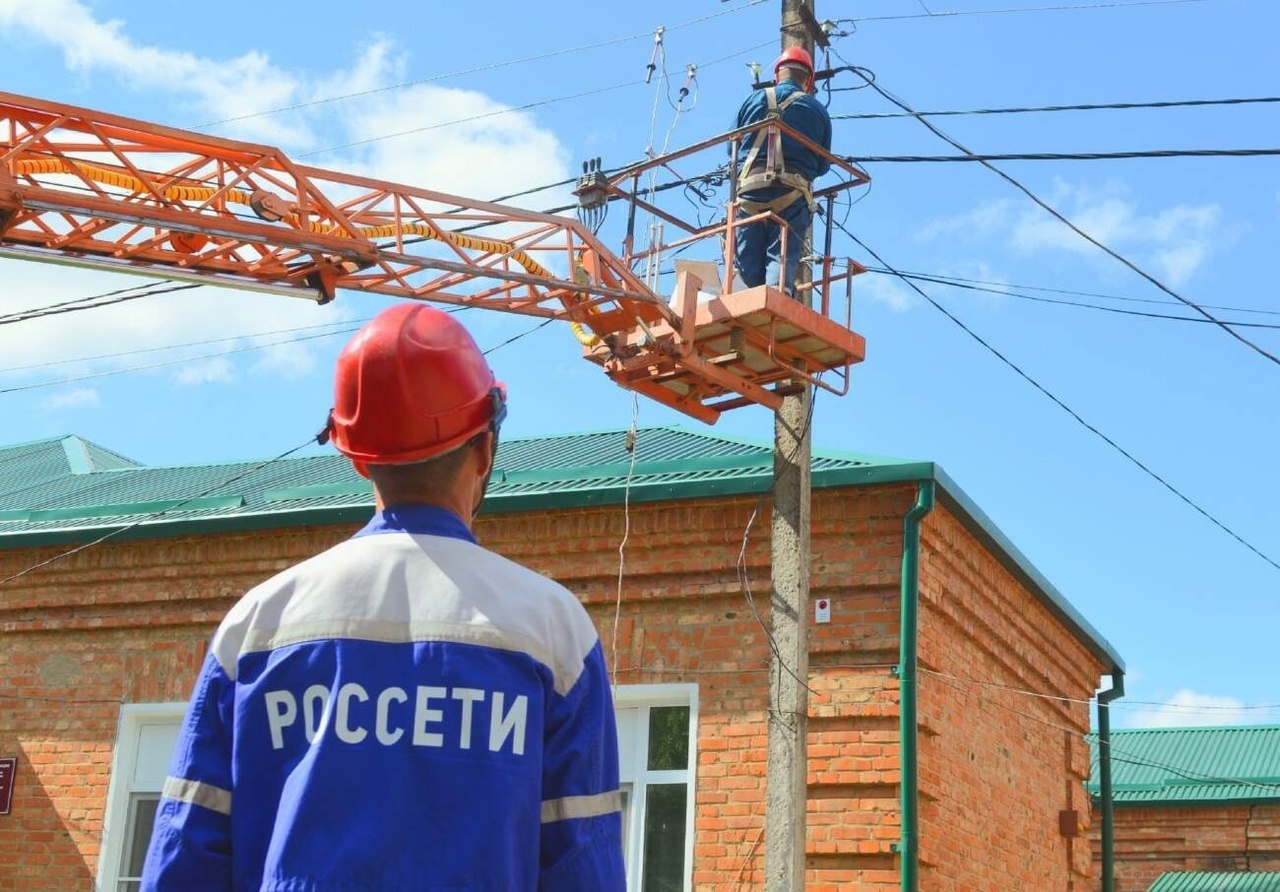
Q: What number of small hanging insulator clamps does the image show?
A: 2